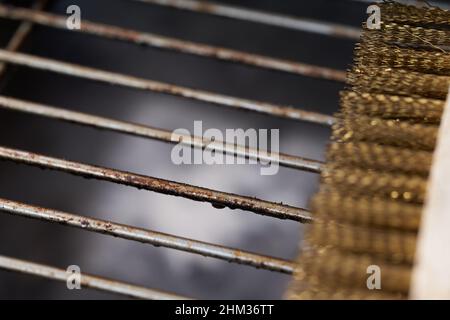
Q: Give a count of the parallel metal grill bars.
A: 7